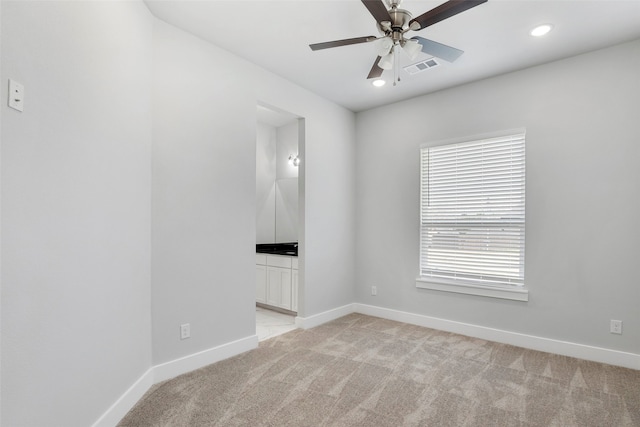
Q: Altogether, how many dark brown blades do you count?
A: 4